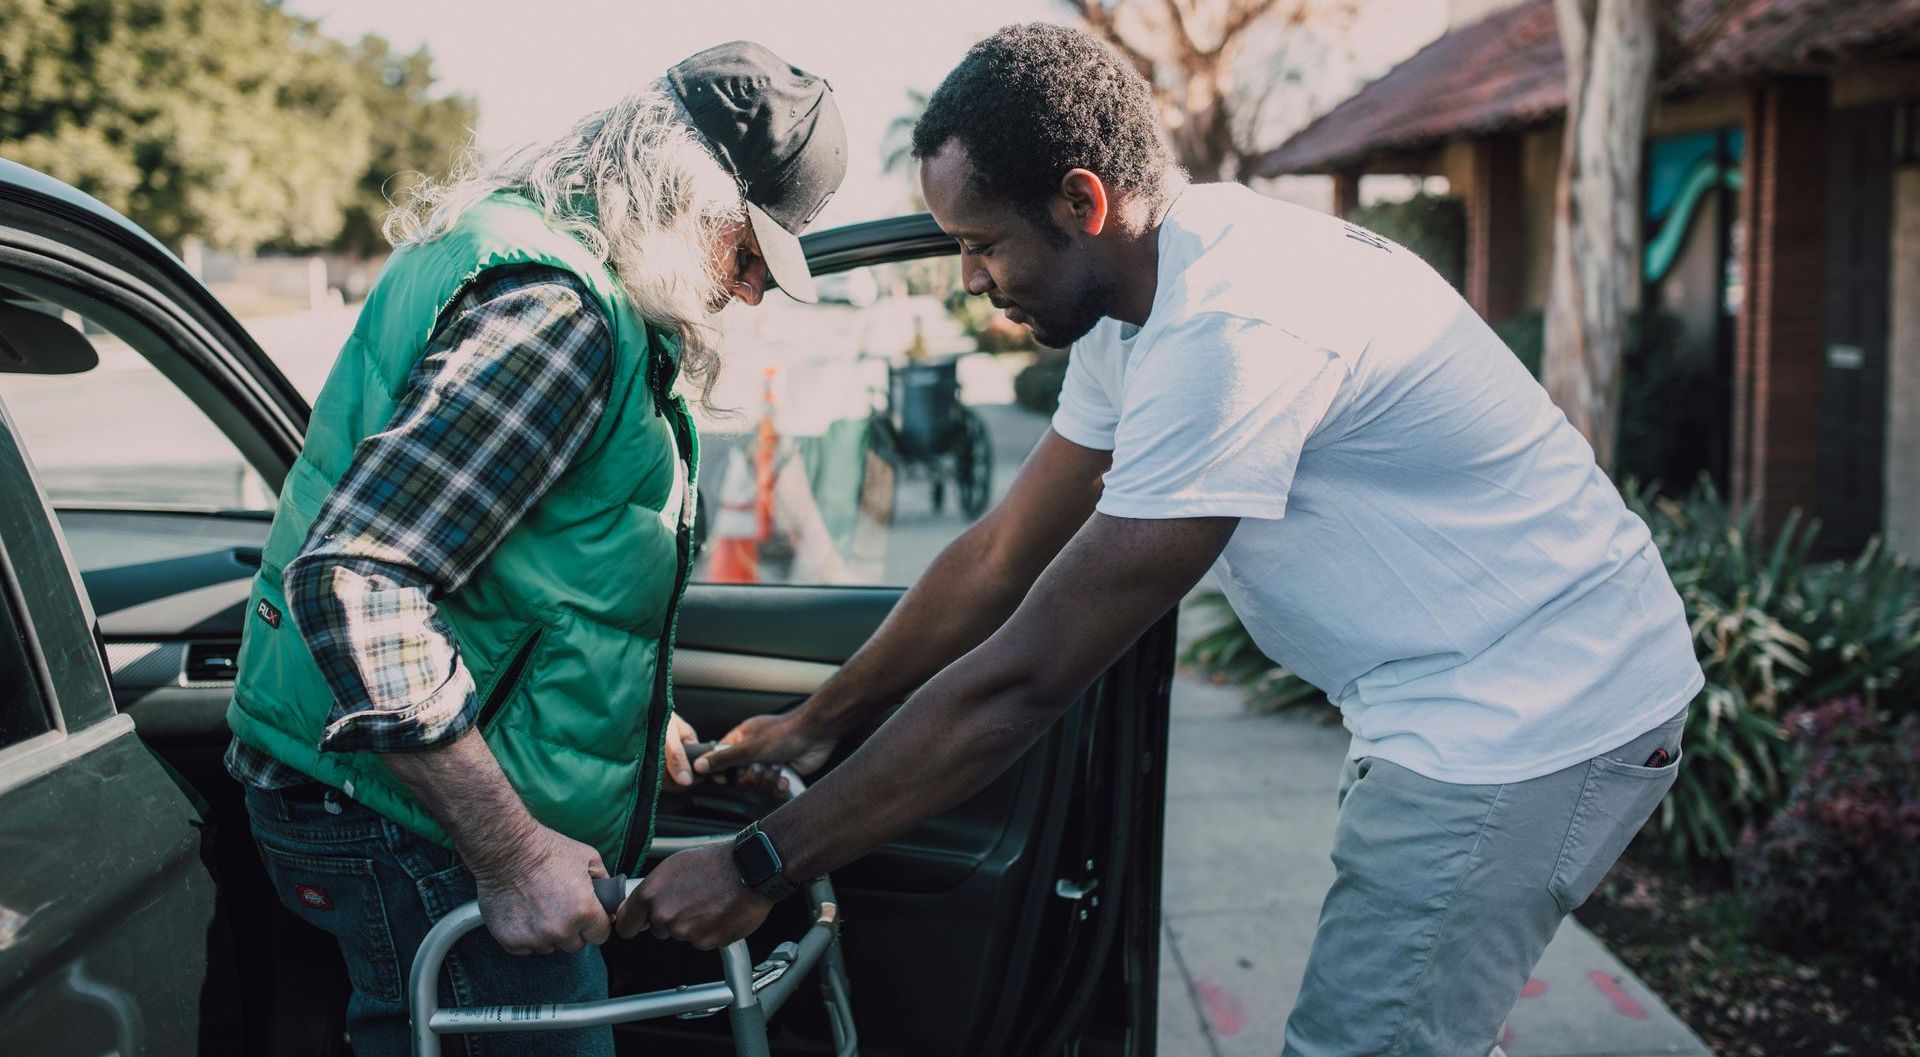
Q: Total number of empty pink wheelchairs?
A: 0